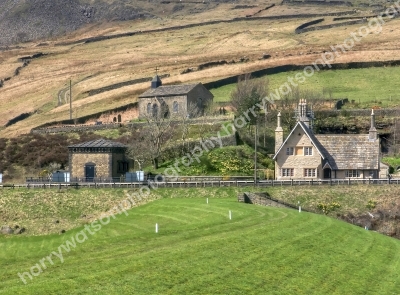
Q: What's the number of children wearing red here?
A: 0